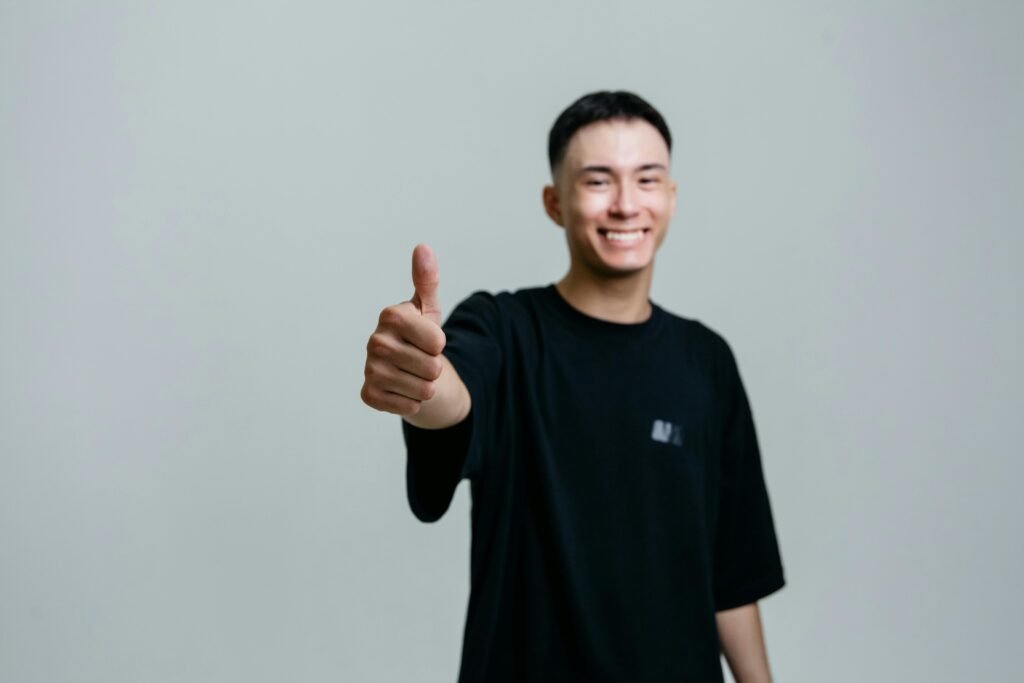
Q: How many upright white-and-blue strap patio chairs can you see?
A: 0